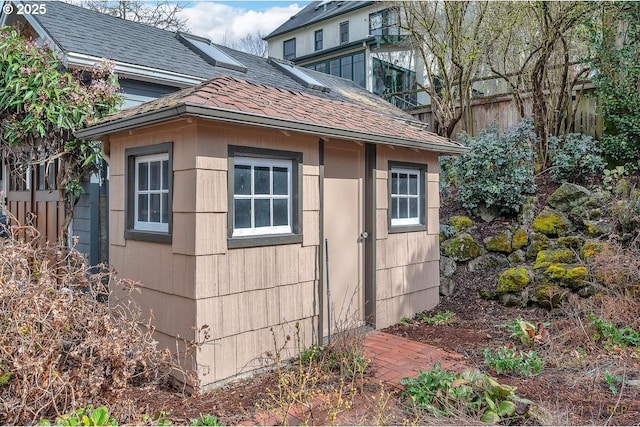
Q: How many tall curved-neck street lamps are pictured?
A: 0